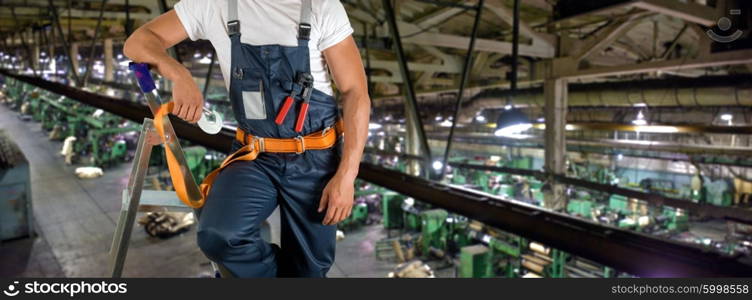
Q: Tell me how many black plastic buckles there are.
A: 2